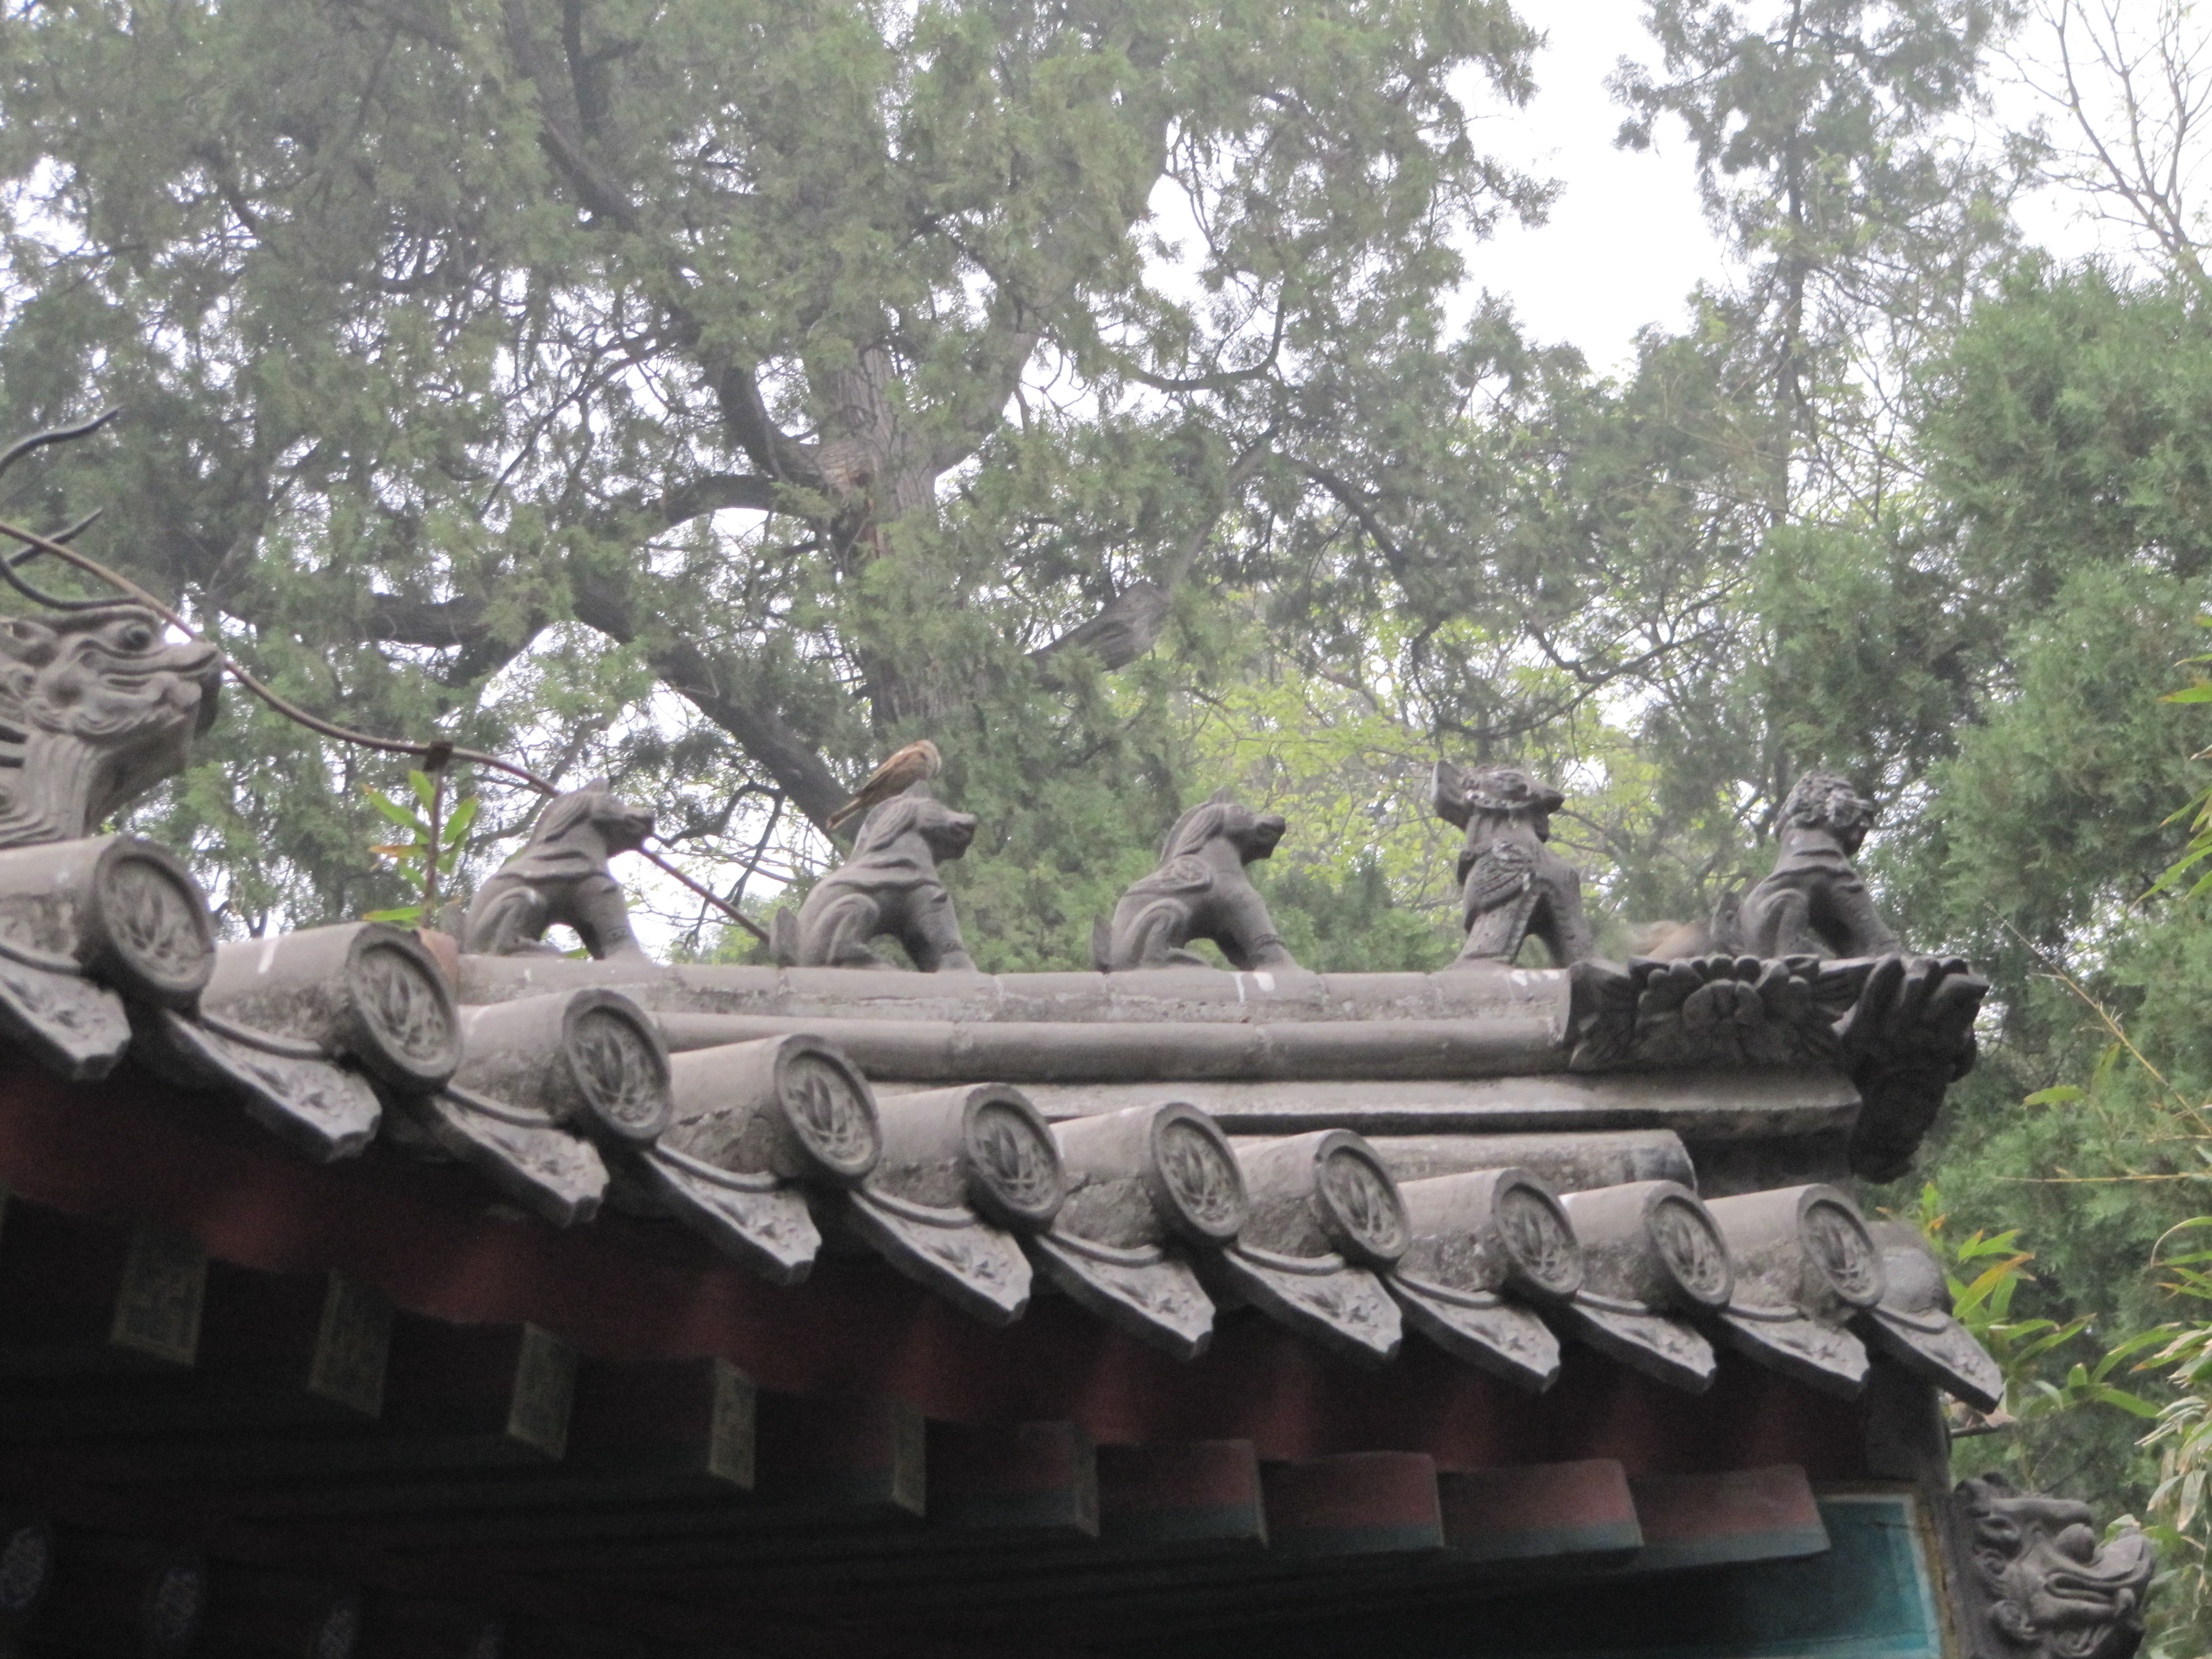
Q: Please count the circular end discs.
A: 10